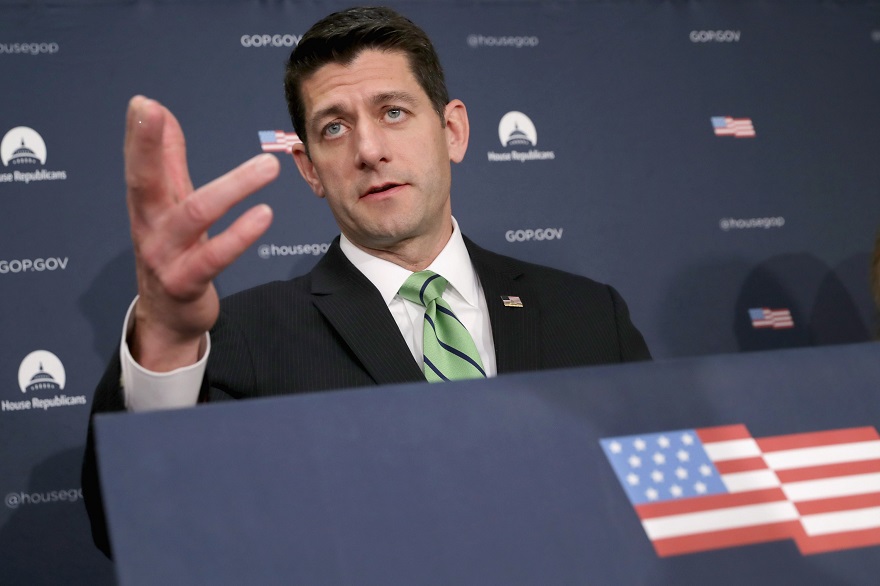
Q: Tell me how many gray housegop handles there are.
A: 5